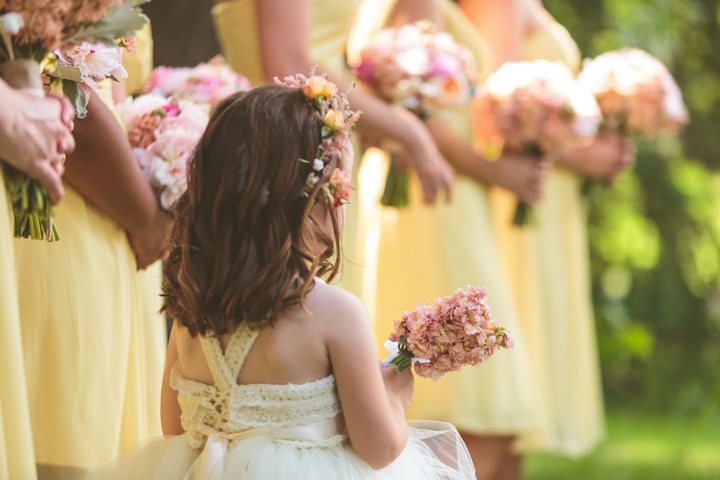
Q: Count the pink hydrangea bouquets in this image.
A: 1